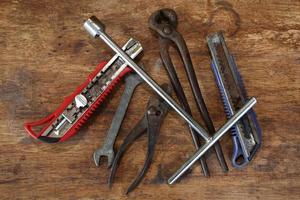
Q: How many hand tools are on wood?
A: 6